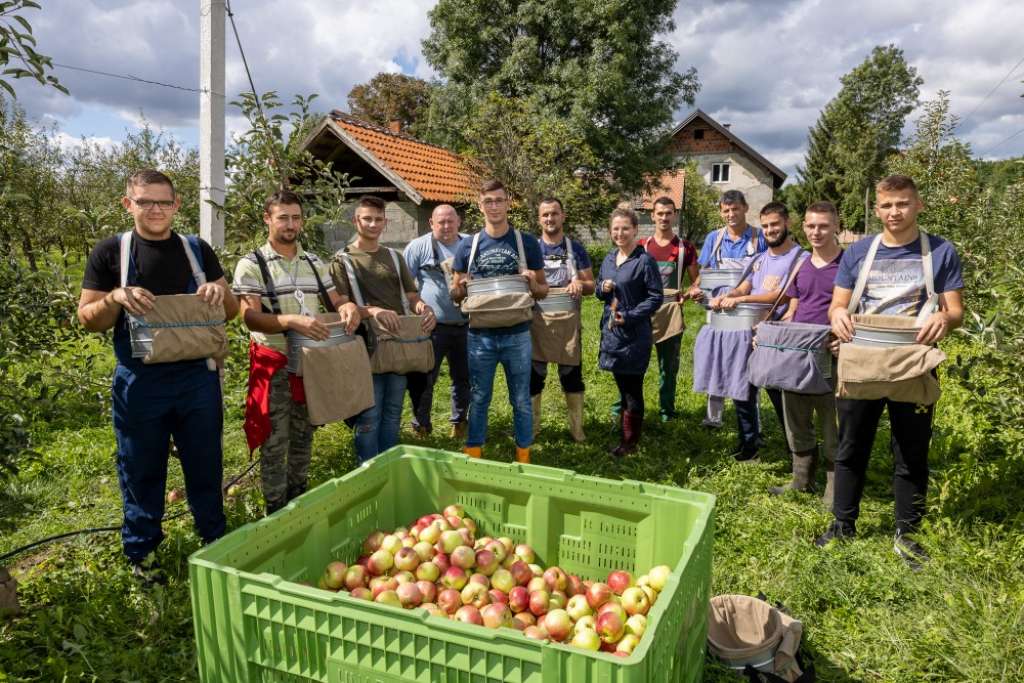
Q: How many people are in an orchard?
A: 12